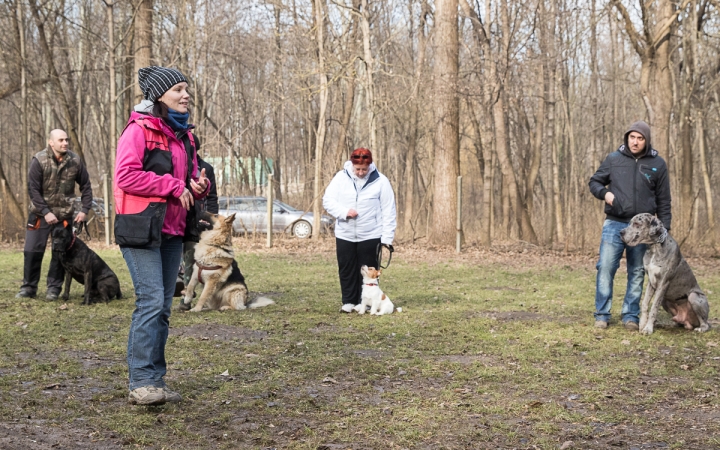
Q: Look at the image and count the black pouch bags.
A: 1